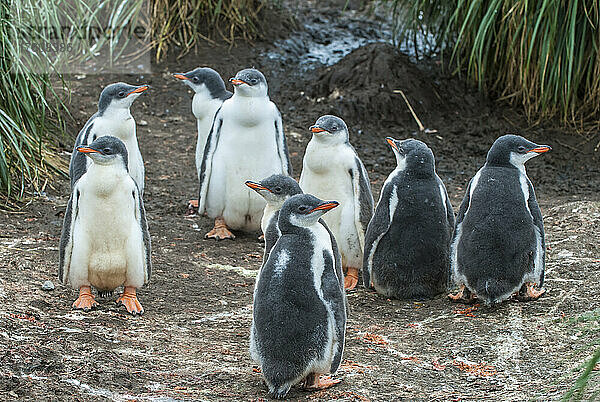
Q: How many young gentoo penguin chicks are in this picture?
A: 9